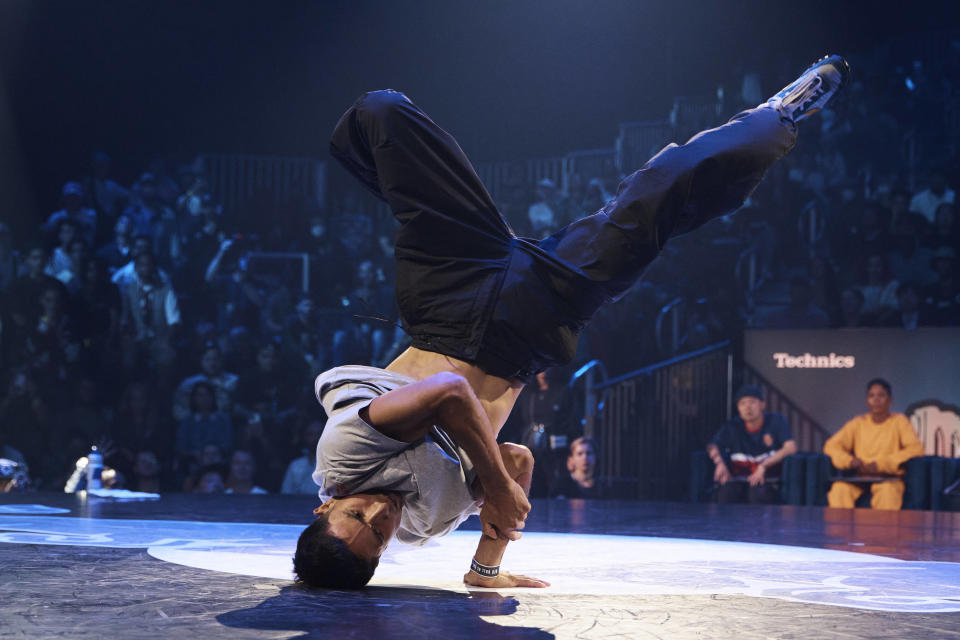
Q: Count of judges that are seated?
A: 2